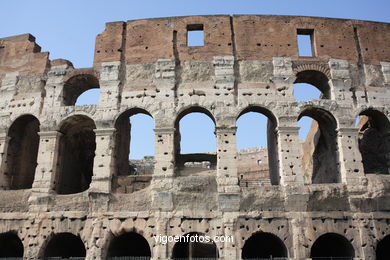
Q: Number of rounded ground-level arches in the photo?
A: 7